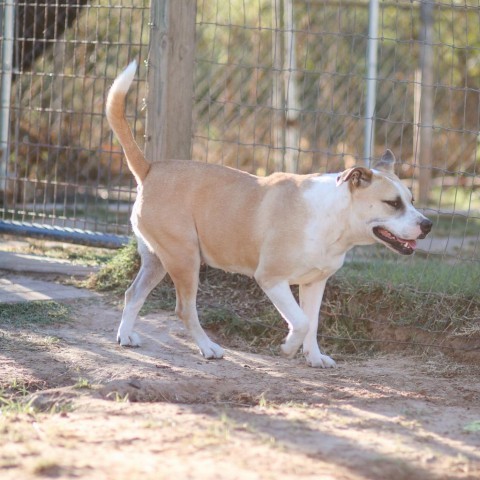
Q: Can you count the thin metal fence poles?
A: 2